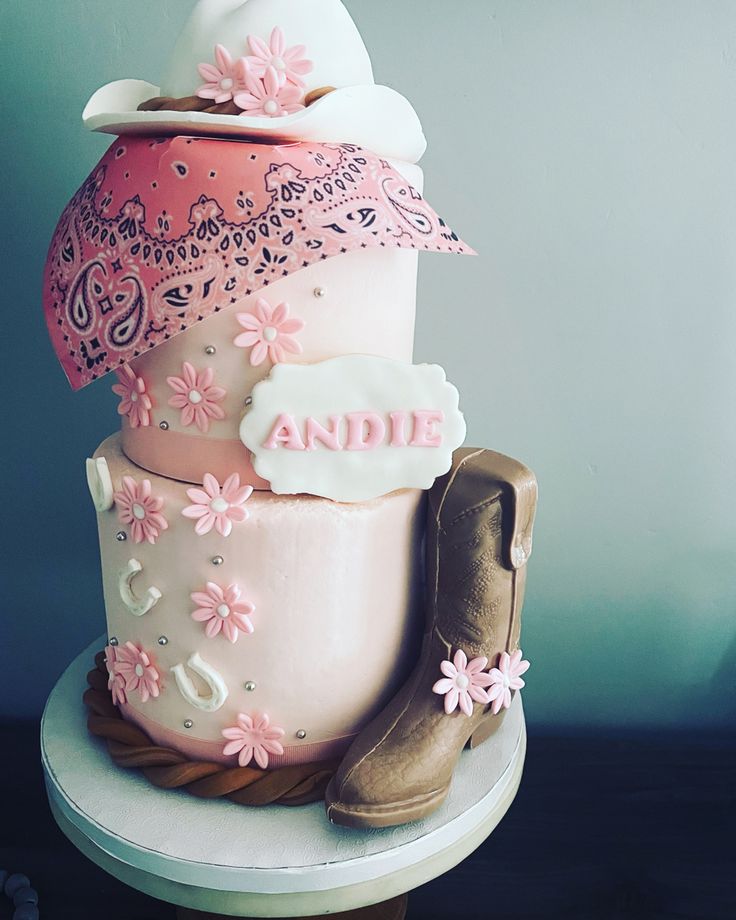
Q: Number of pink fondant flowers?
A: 14